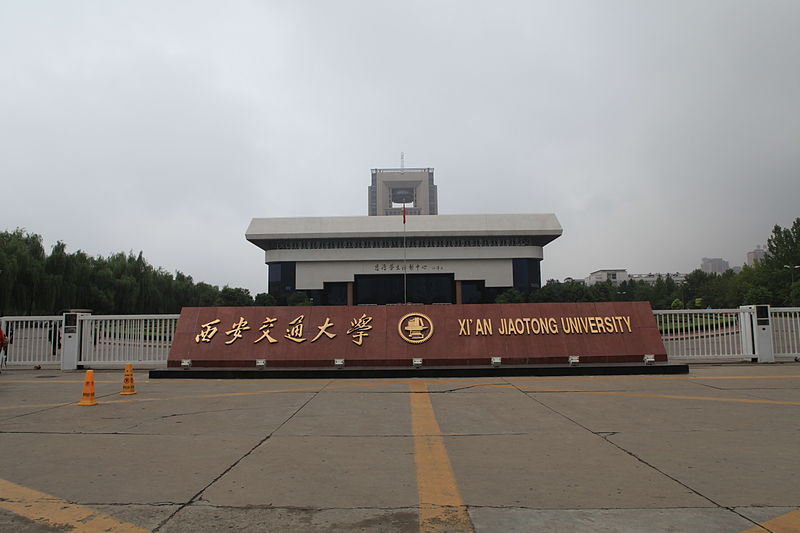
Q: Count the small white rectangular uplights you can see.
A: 7